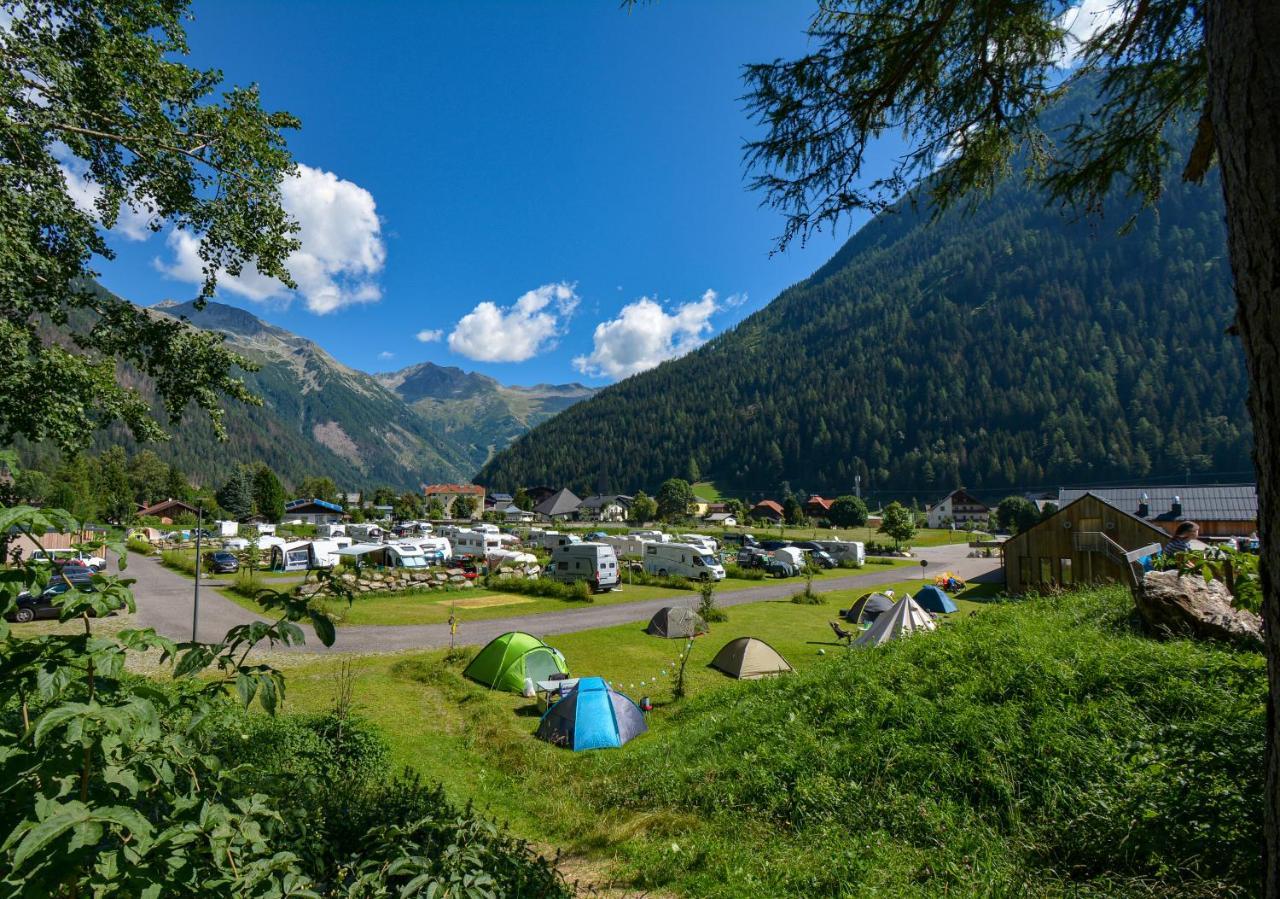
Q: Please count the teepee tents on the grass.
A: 1